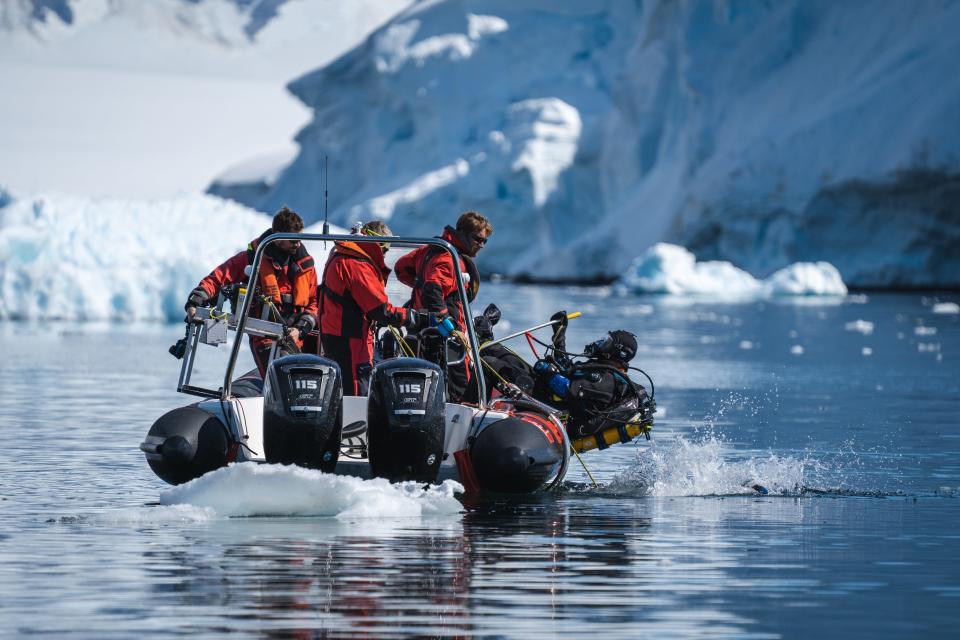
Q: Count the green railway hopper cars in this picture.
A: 0